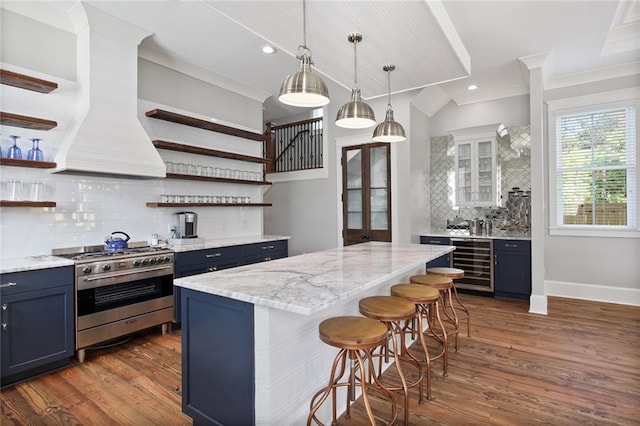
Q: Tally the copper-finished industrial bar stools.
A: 5